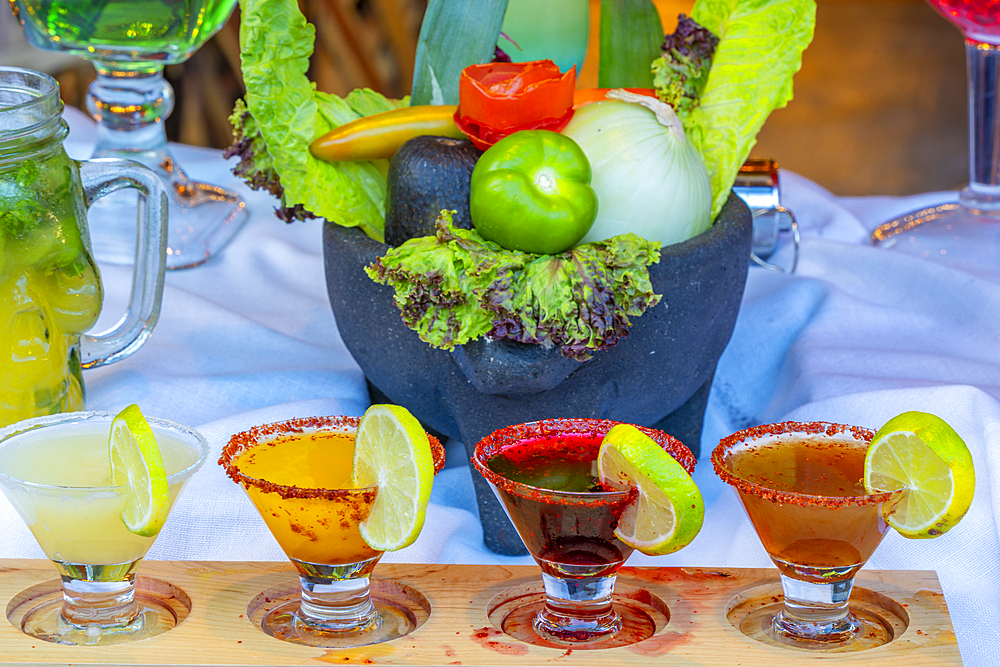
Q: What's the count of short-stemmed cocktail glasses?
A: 4